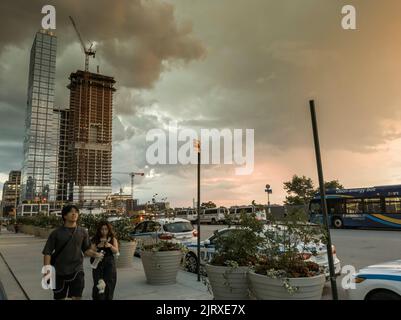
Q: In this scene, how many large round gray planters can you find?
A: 4